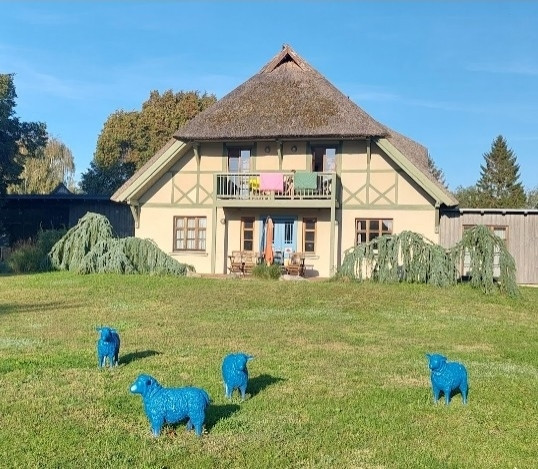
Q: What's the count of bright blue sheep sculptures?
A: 4